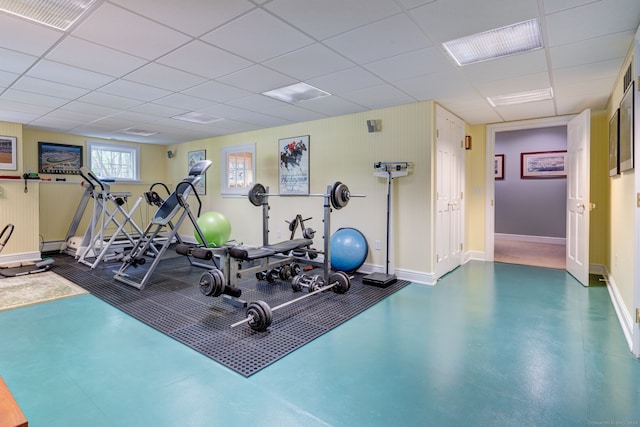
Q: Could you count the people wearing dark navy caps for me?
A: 0